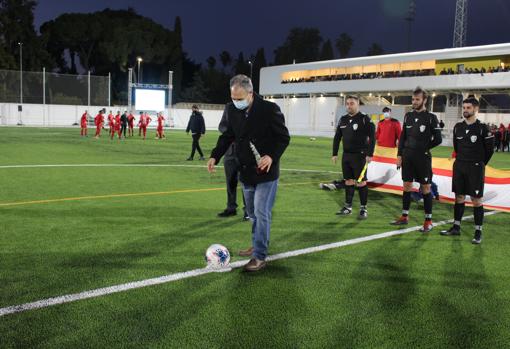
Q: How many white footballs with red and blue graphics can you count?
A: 1